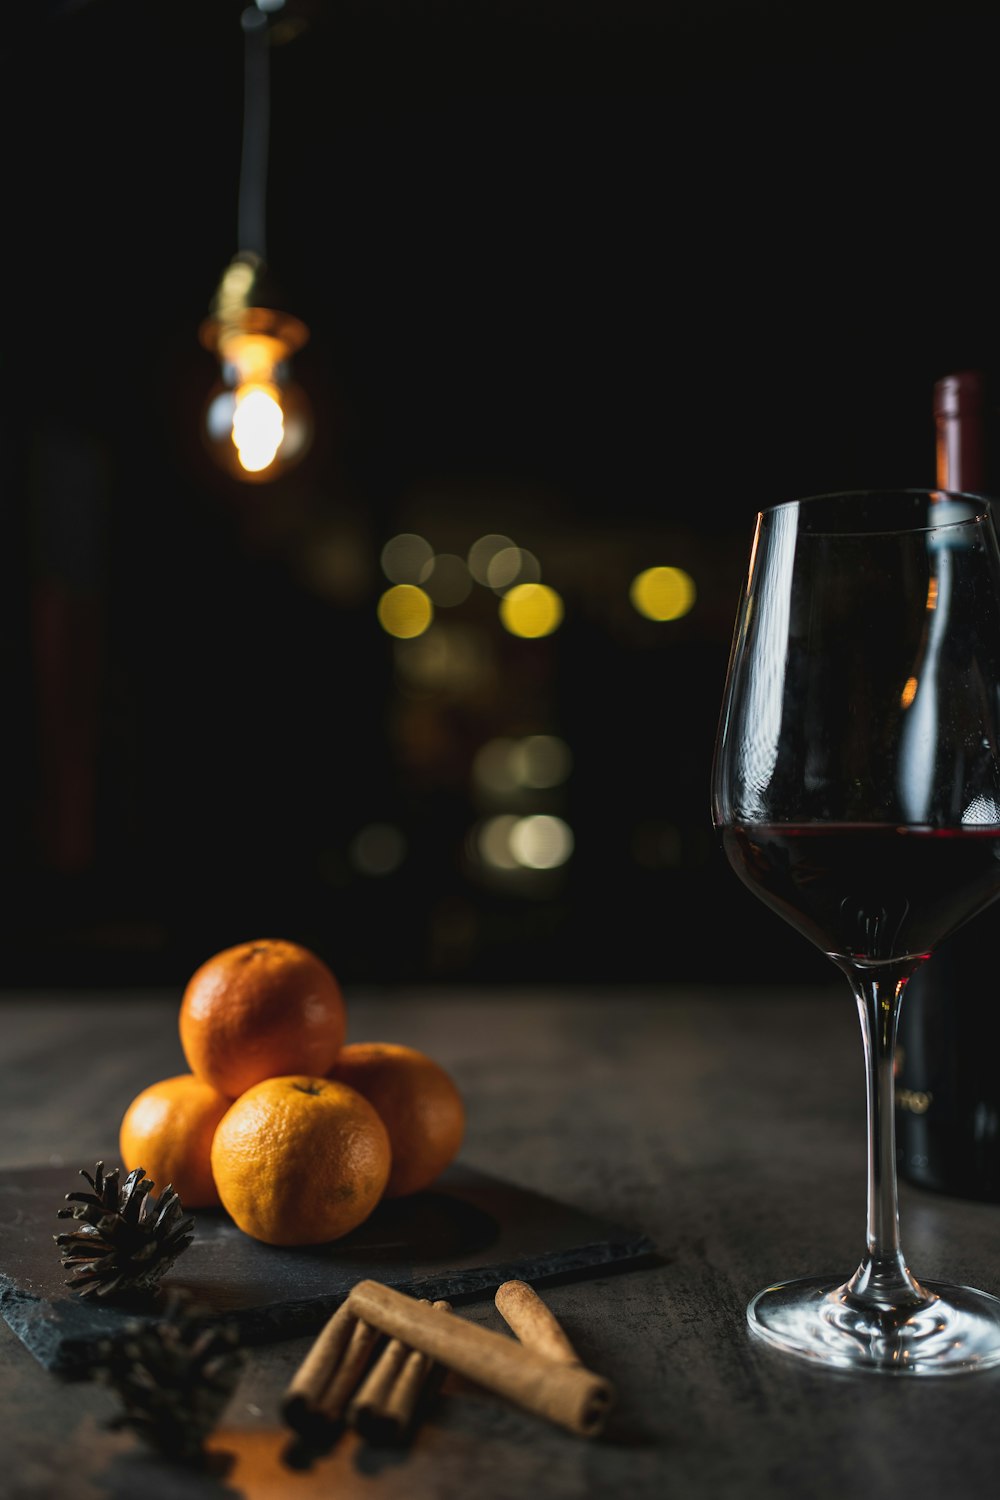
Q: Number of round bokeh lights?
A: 12